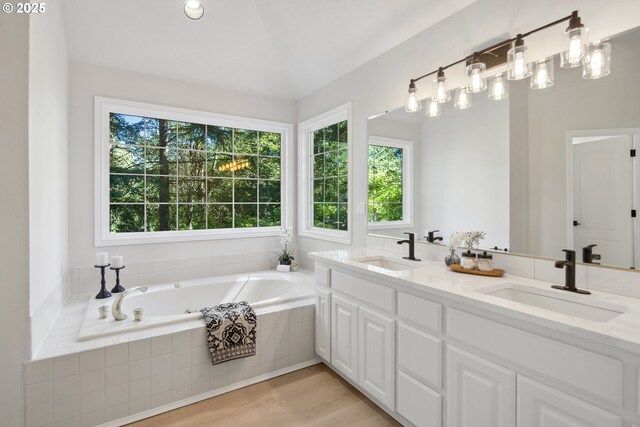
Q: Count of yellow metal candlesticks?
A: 0